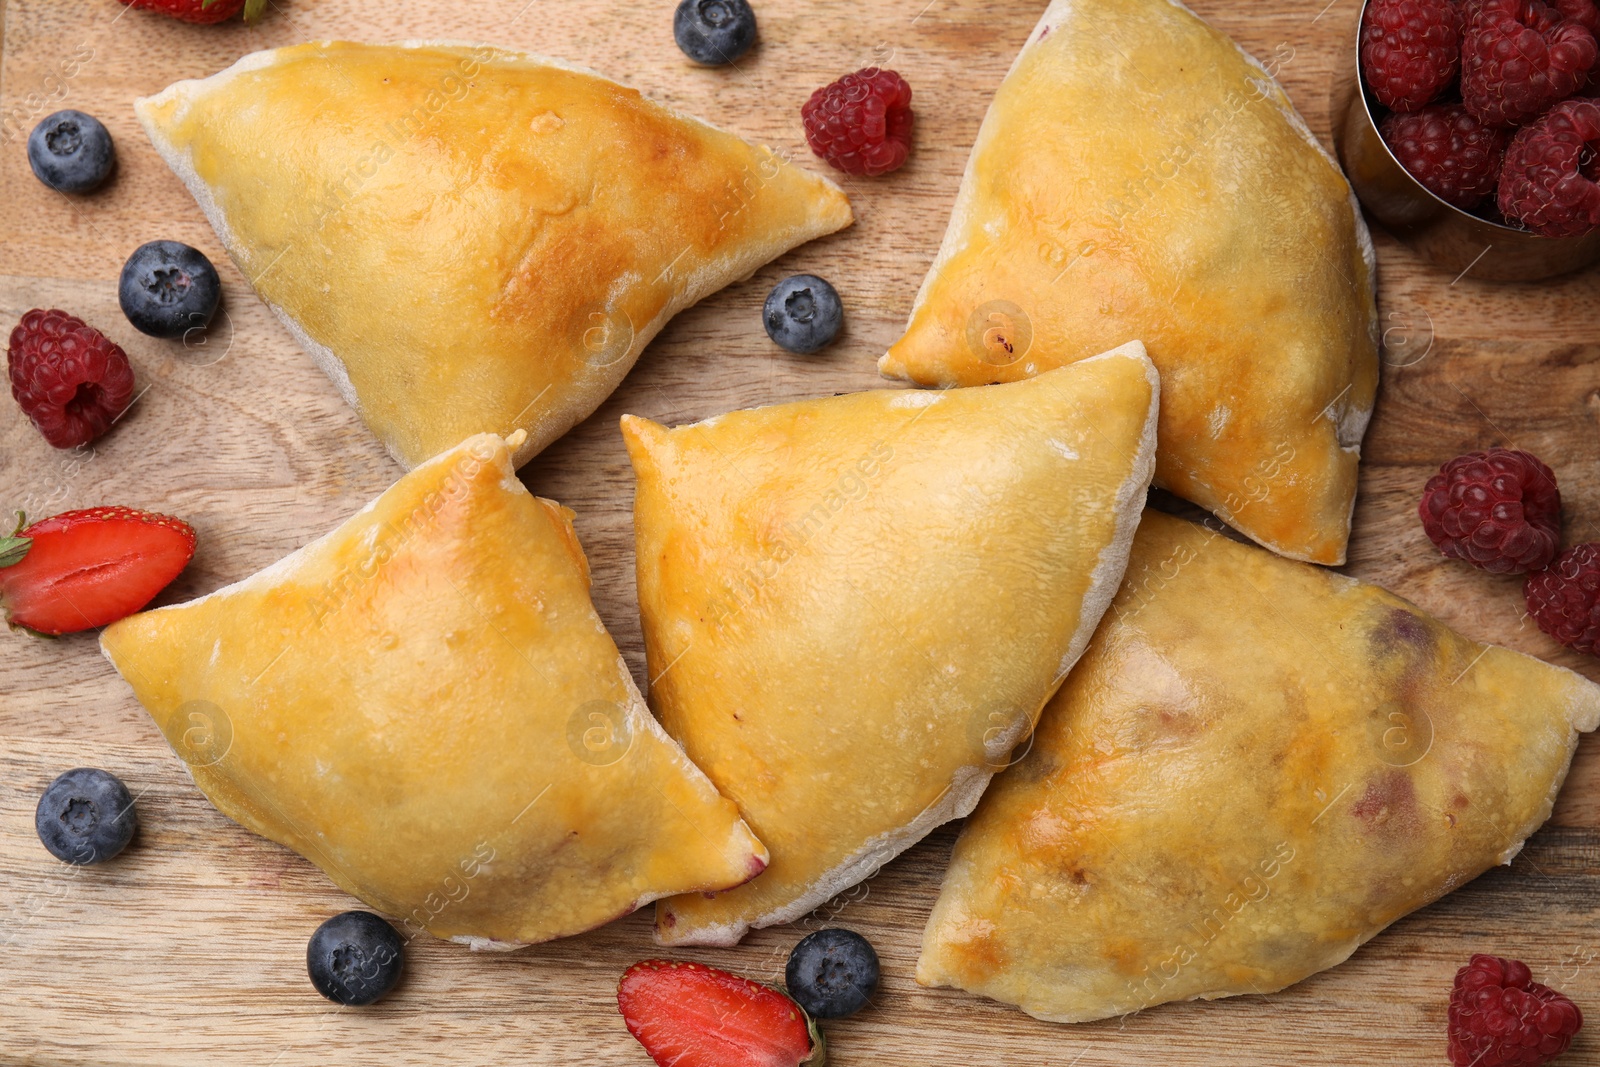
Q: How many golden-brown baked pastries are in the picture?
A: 5